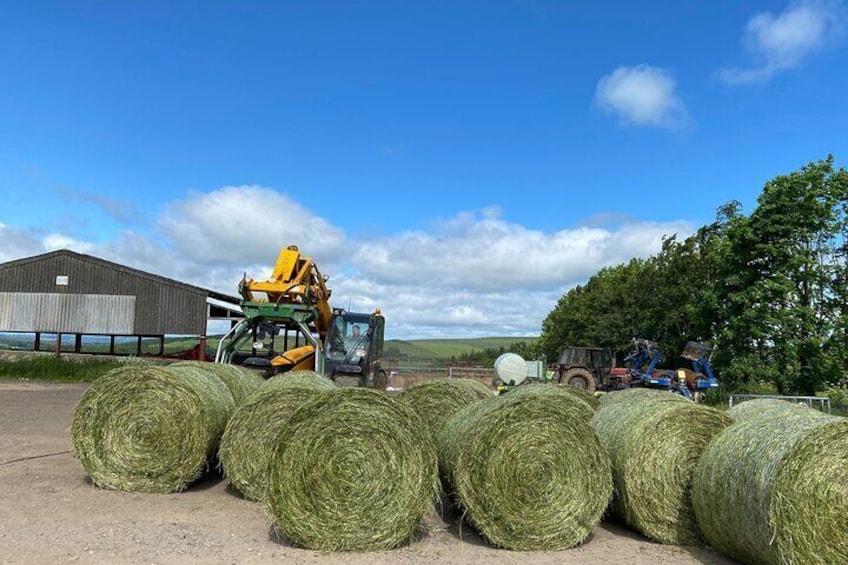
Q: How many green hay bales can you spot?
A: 11